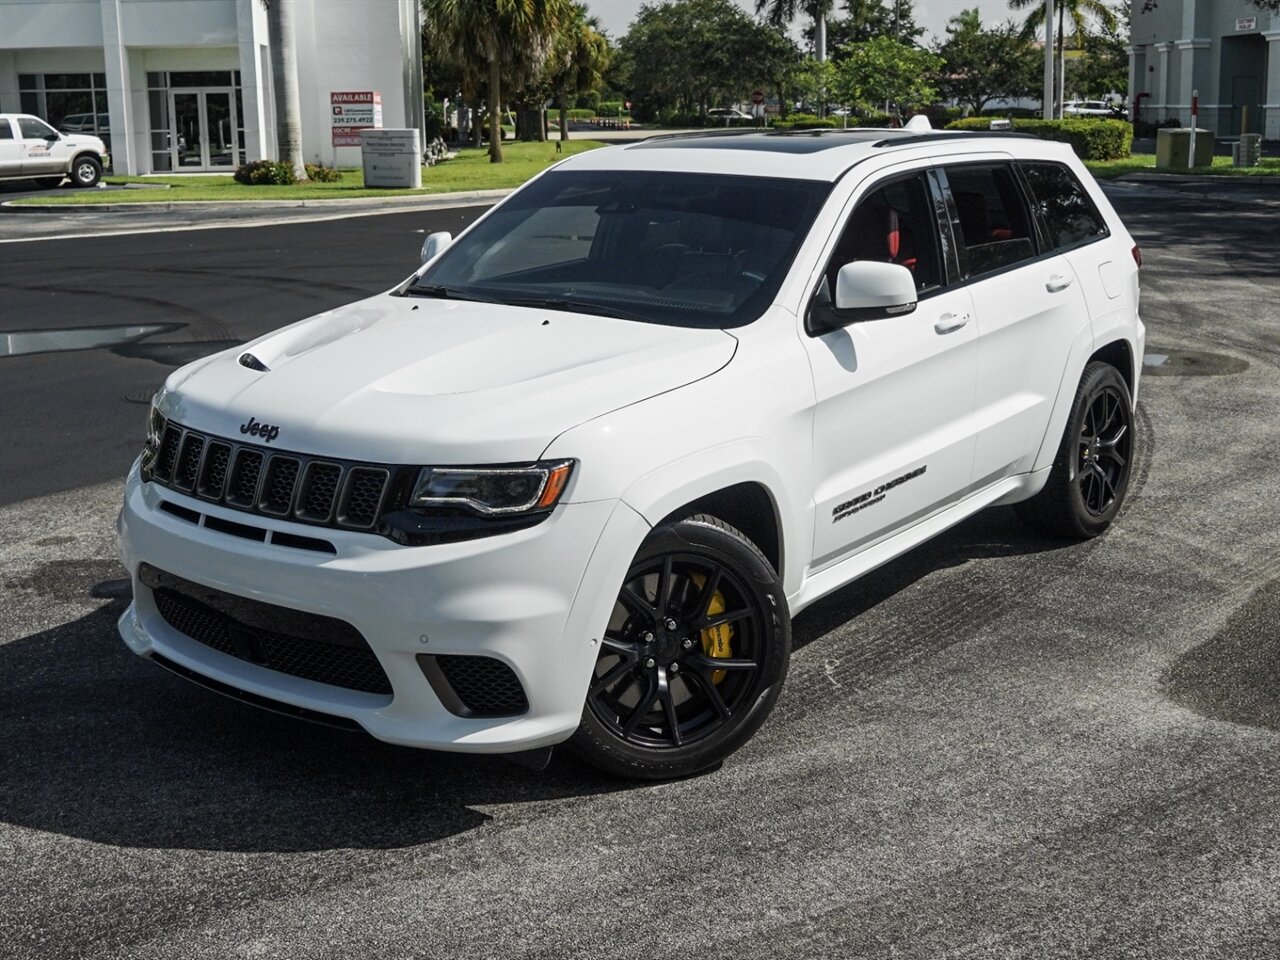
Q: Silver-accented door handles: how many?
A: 2